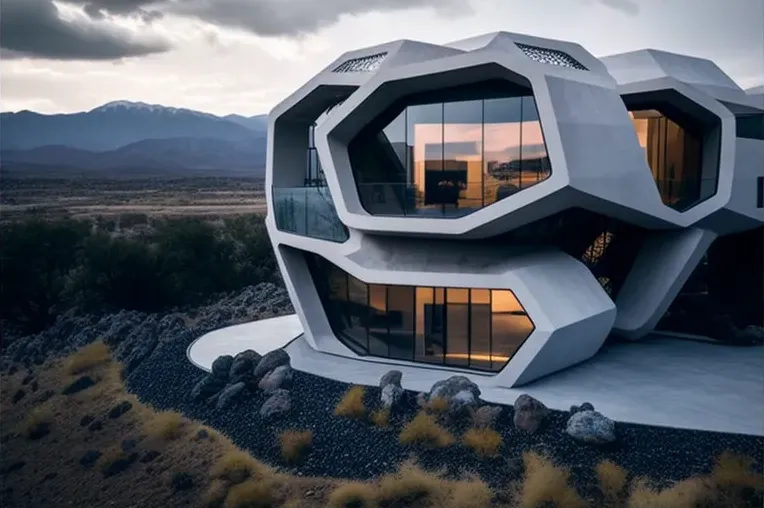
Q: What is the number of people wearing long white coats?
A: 0